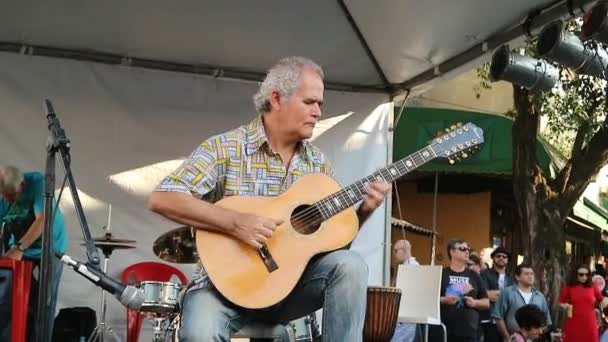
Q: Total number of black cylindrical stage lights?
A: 3